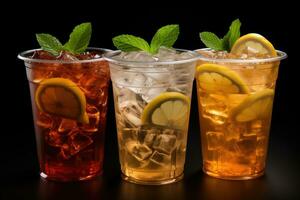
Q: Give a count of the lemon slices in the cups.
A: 5